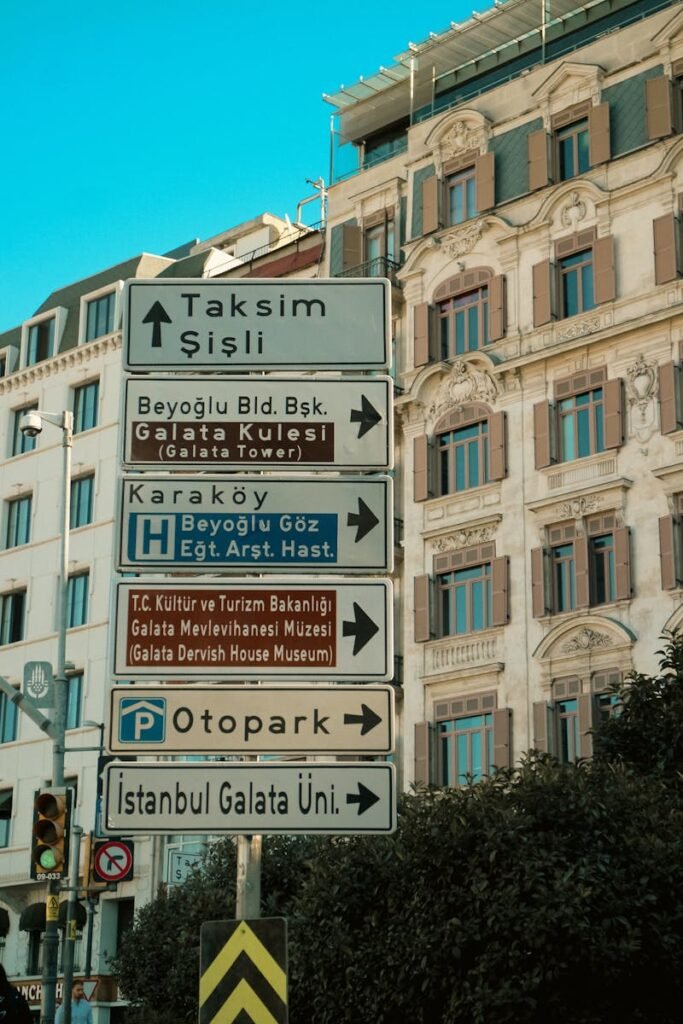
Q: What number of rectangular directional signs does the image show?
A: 6